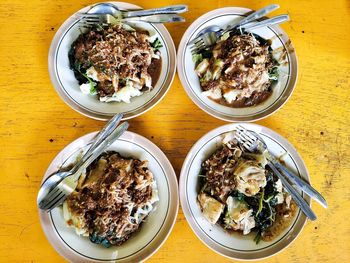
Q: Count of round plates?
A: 4